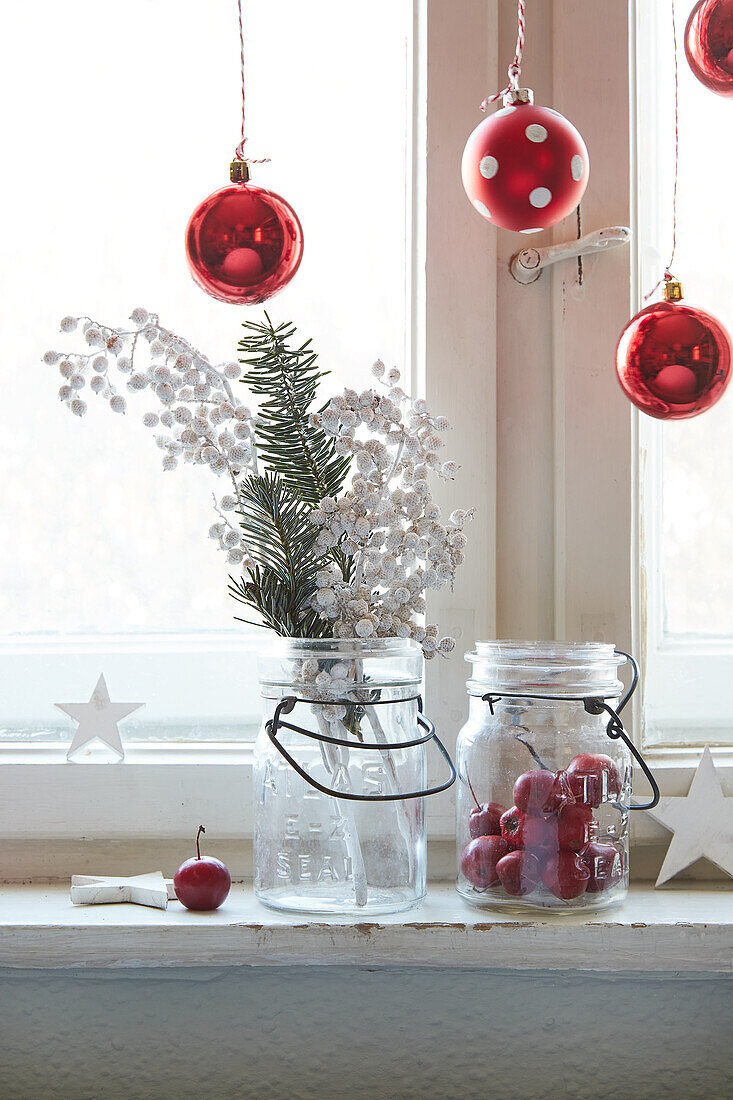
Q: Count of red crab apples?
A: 10